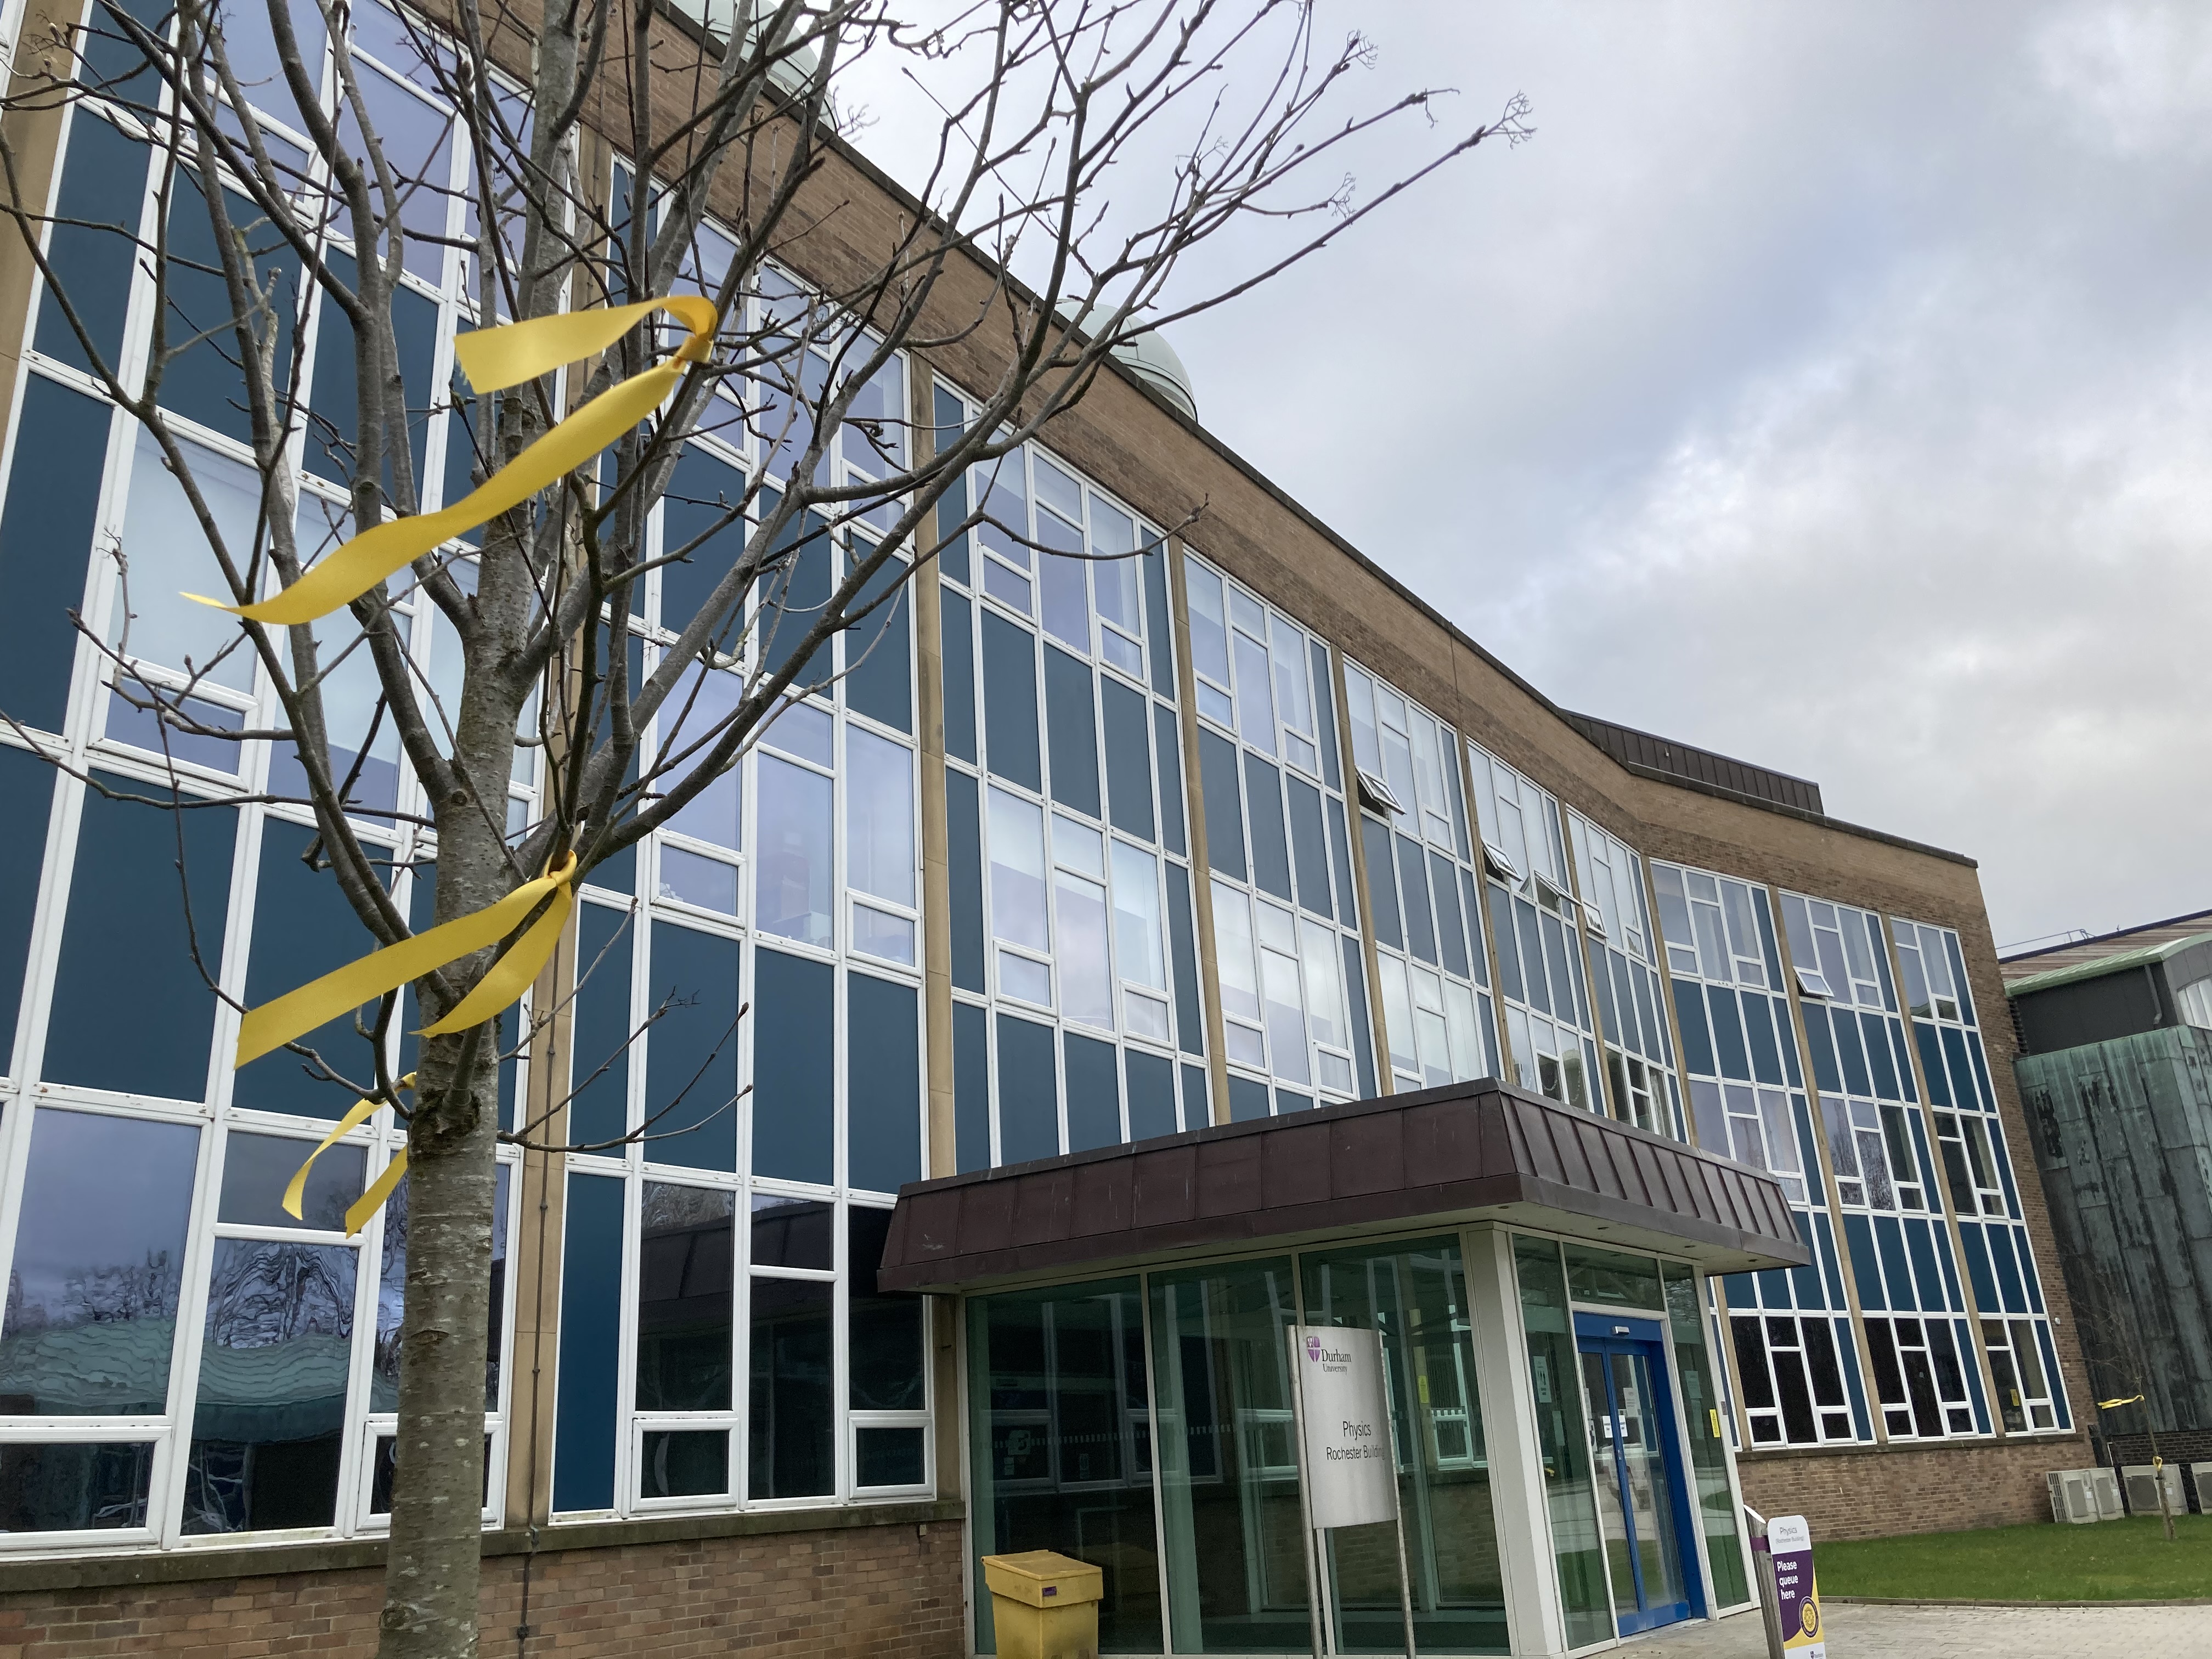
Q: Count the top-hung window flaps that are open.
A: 5